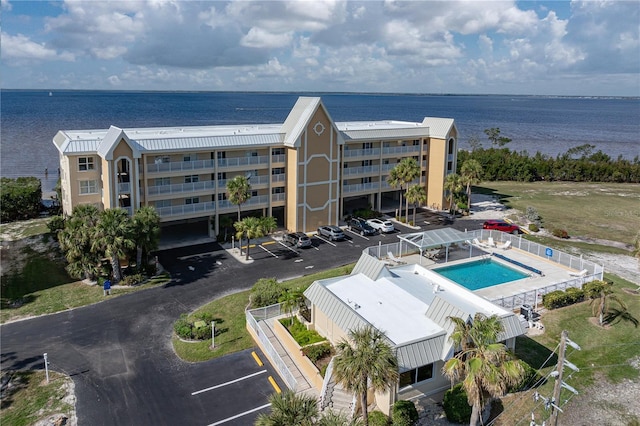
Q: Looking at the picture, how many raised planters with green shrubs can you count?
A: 2